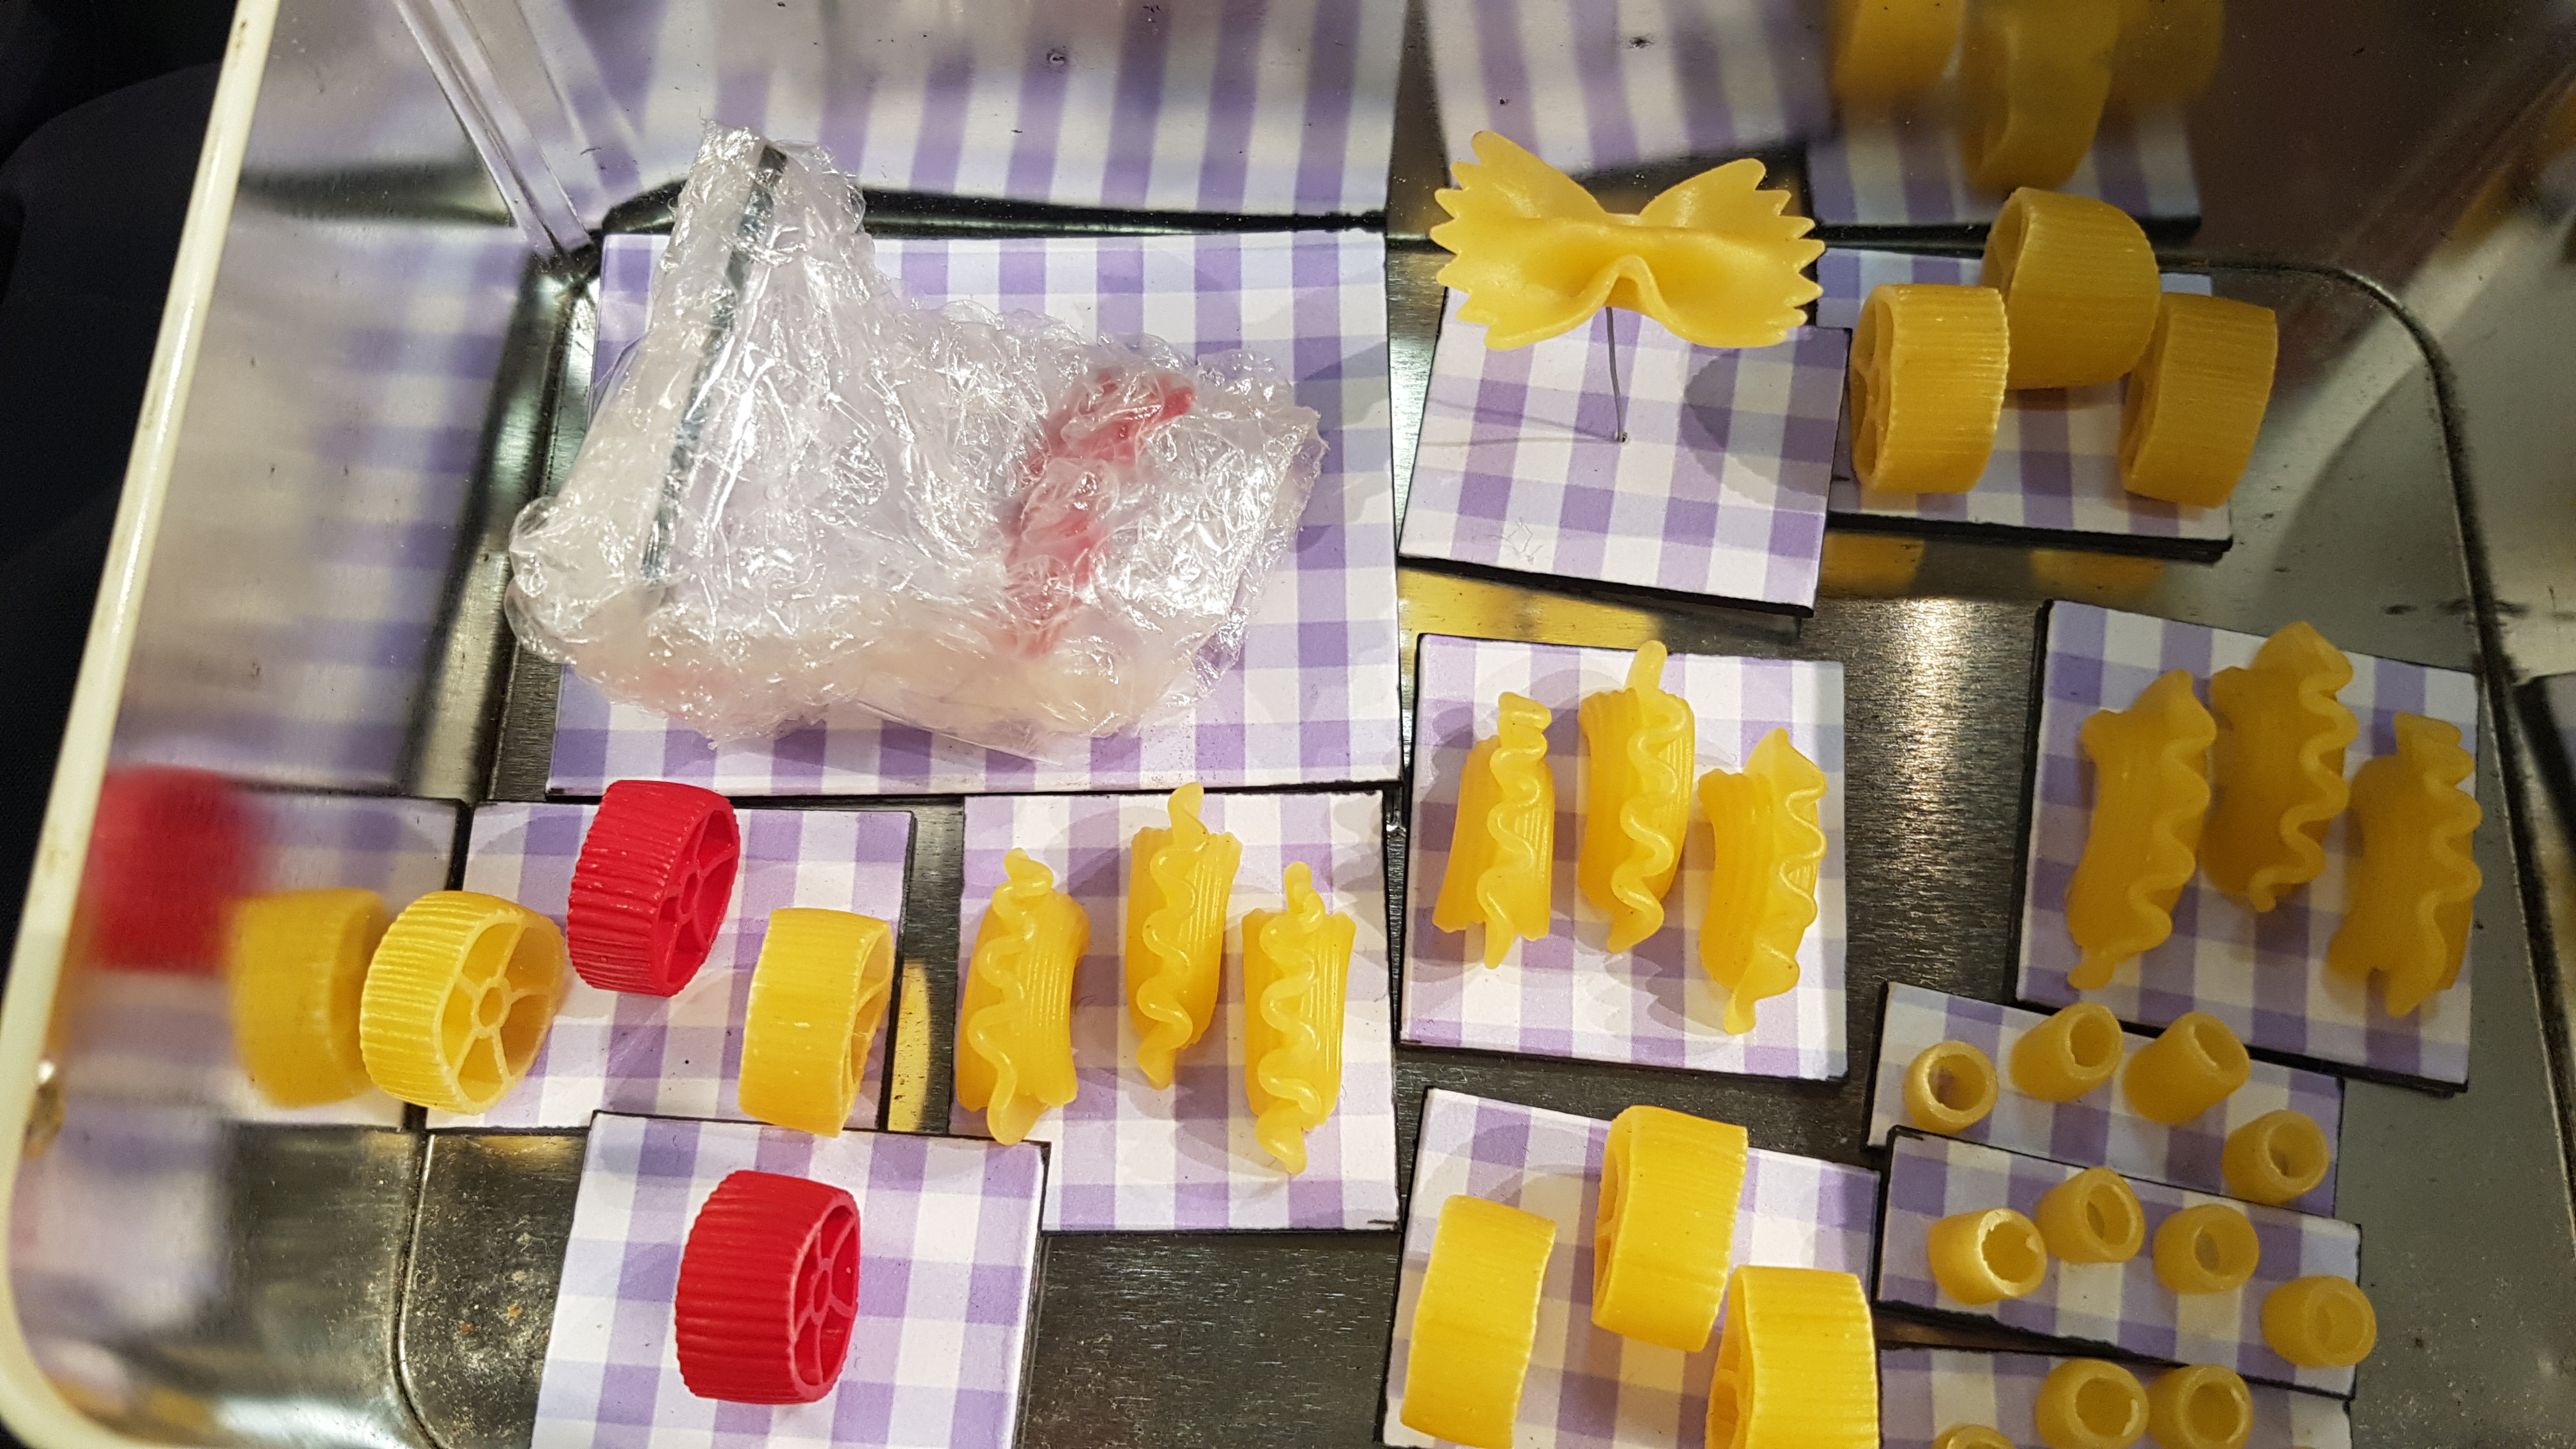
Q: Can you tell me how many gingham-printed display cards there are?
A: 12